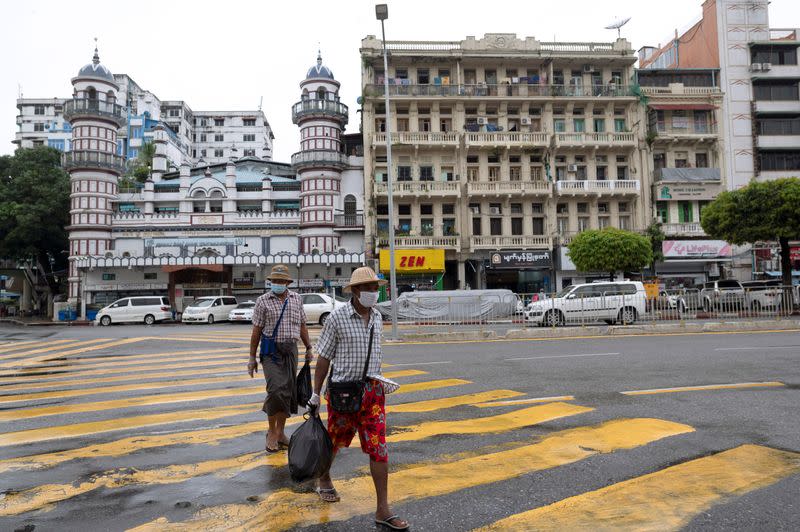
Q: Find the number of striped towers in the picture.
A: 2